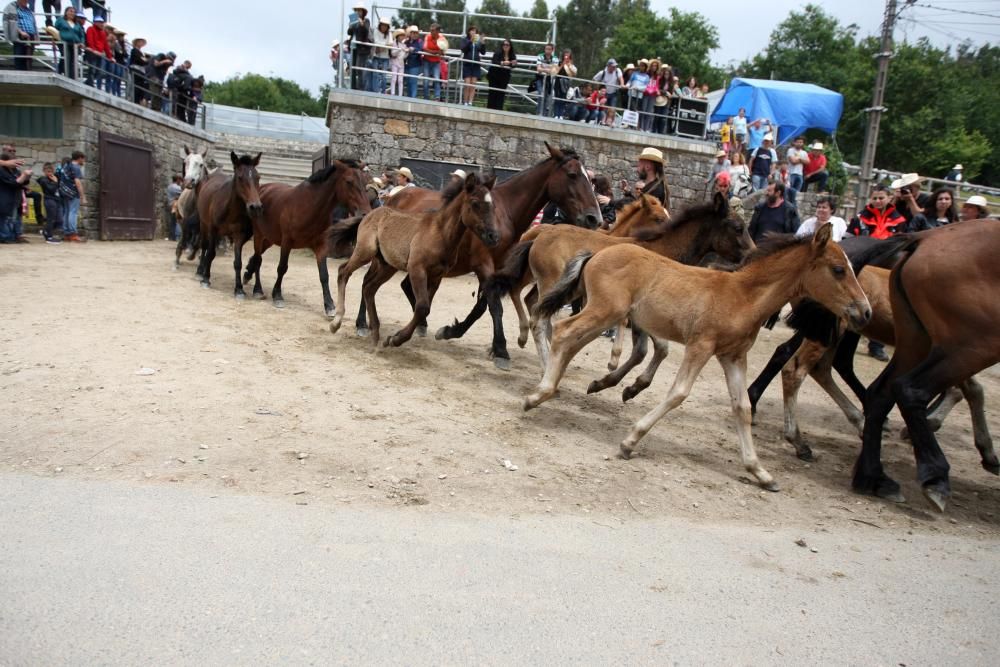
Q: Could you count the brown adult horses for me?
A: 4